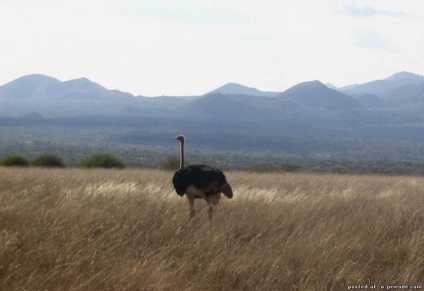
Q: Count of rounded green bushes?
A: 3